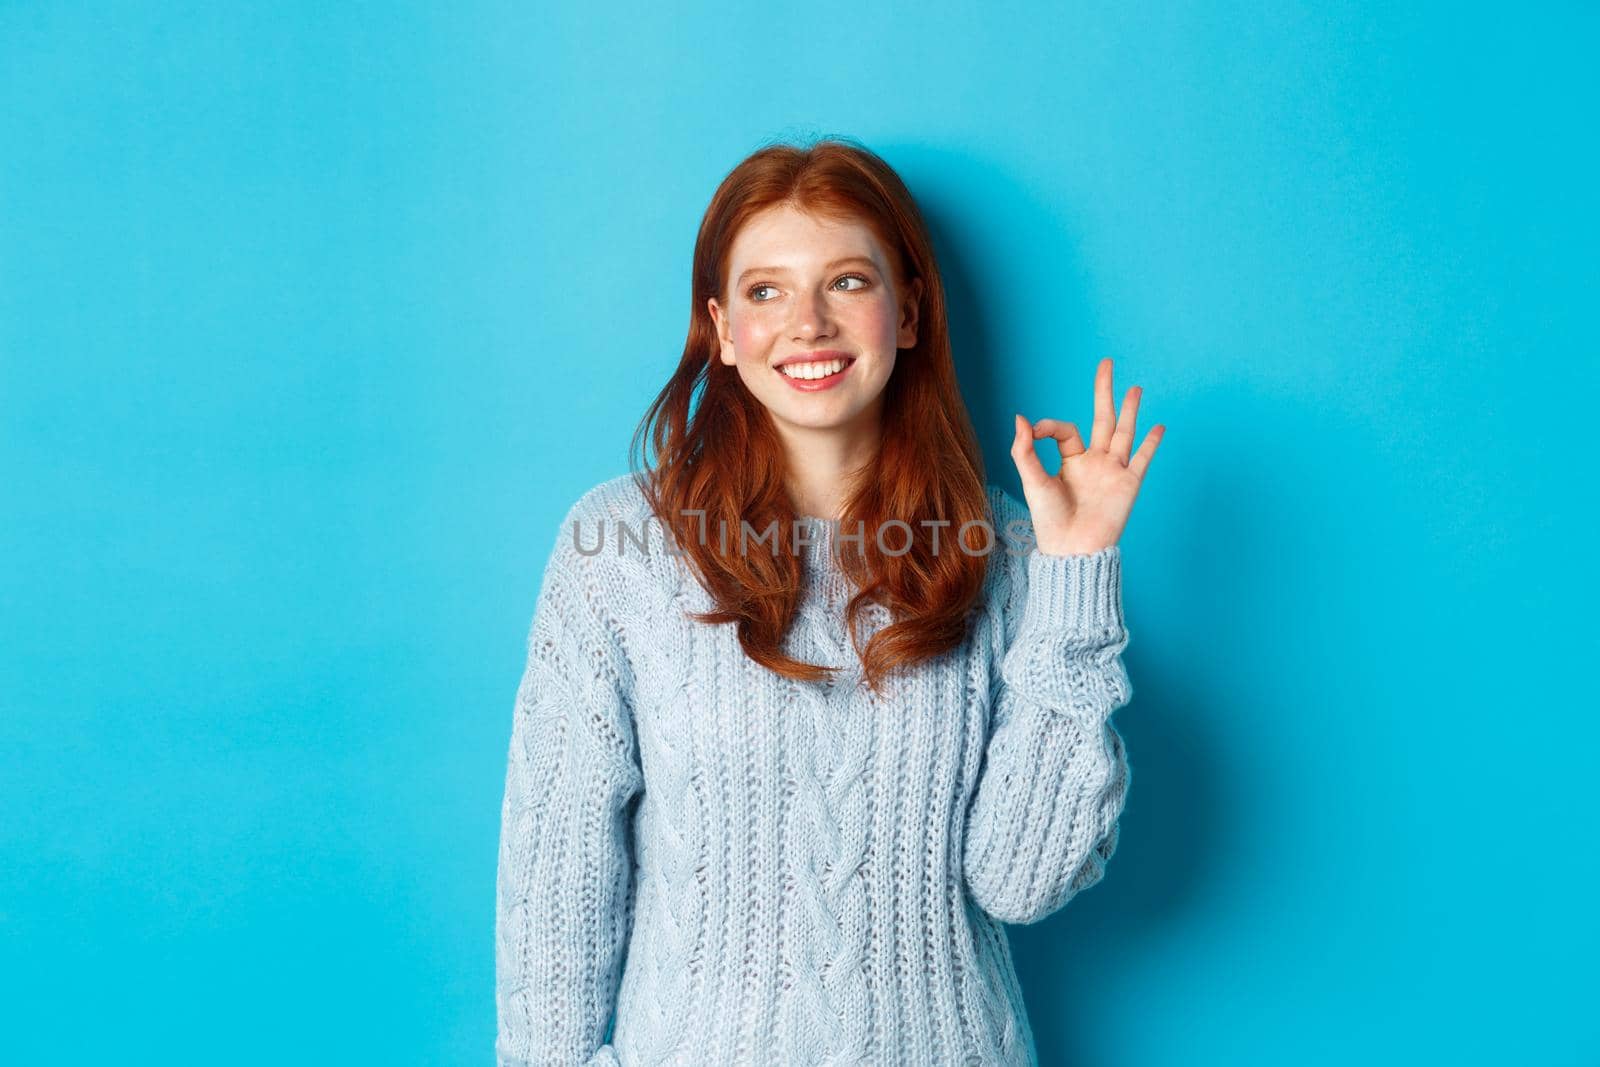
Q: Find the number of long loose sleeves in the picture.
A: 2